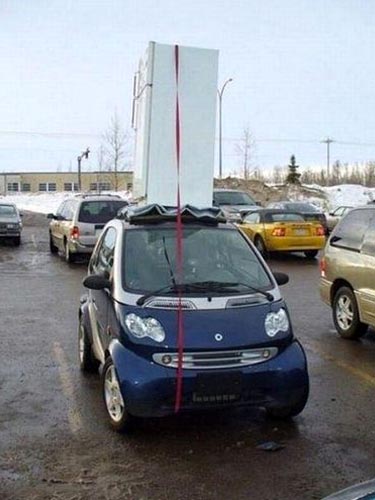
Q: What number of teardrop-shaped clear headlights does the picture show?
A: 2